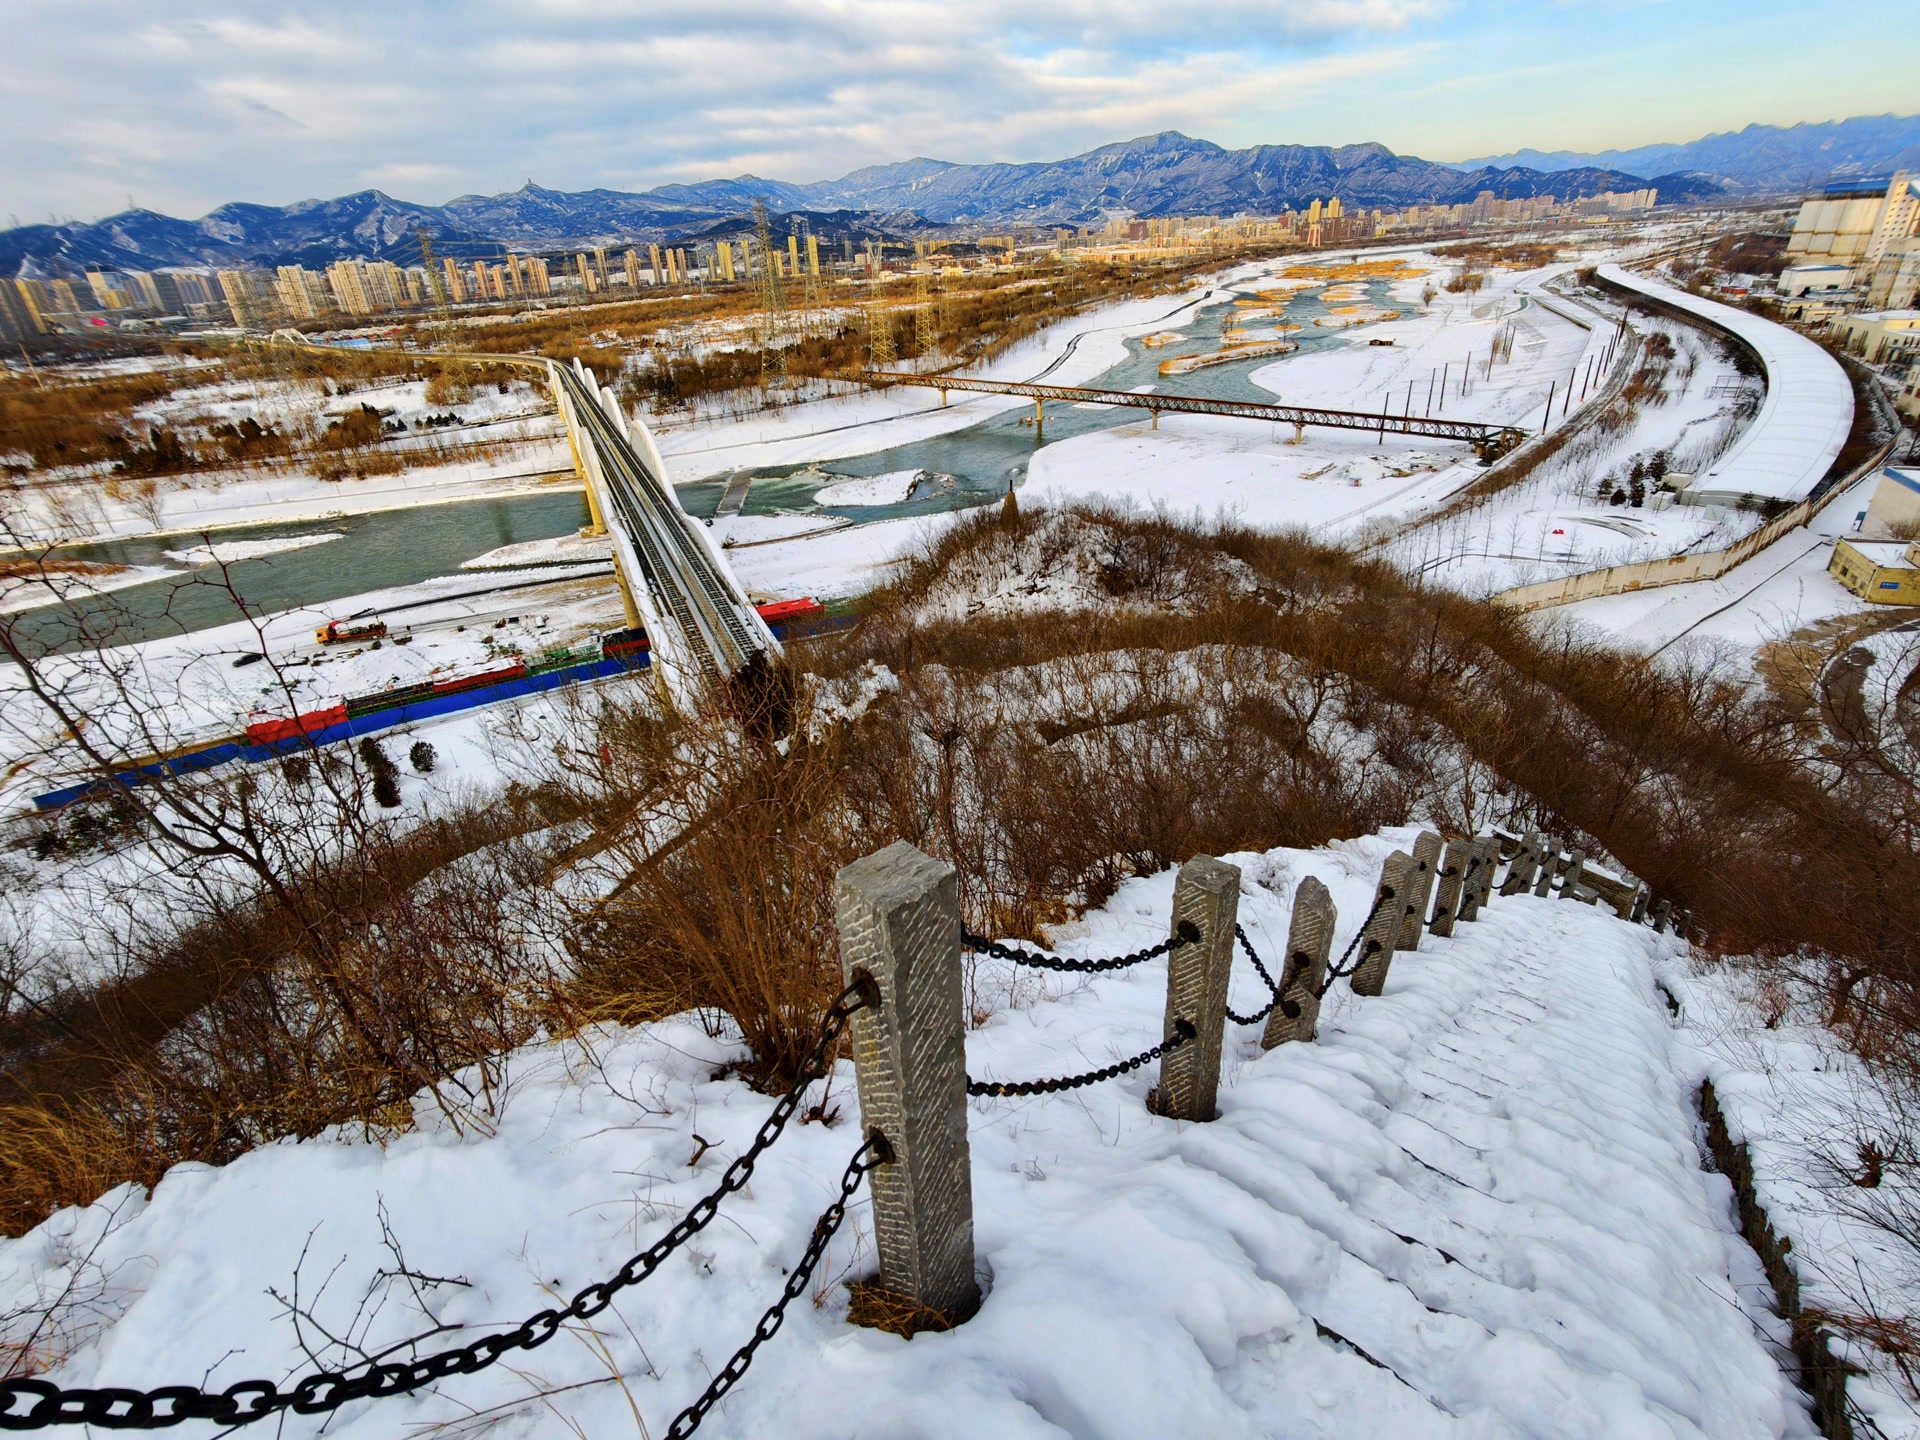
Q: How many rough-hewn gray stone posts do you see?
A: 15